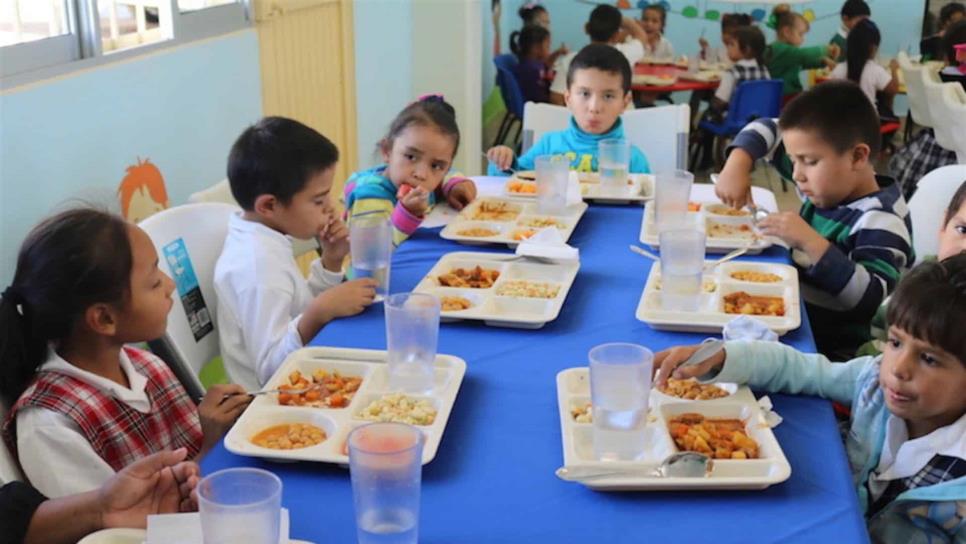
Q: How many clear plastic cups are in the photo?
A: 9